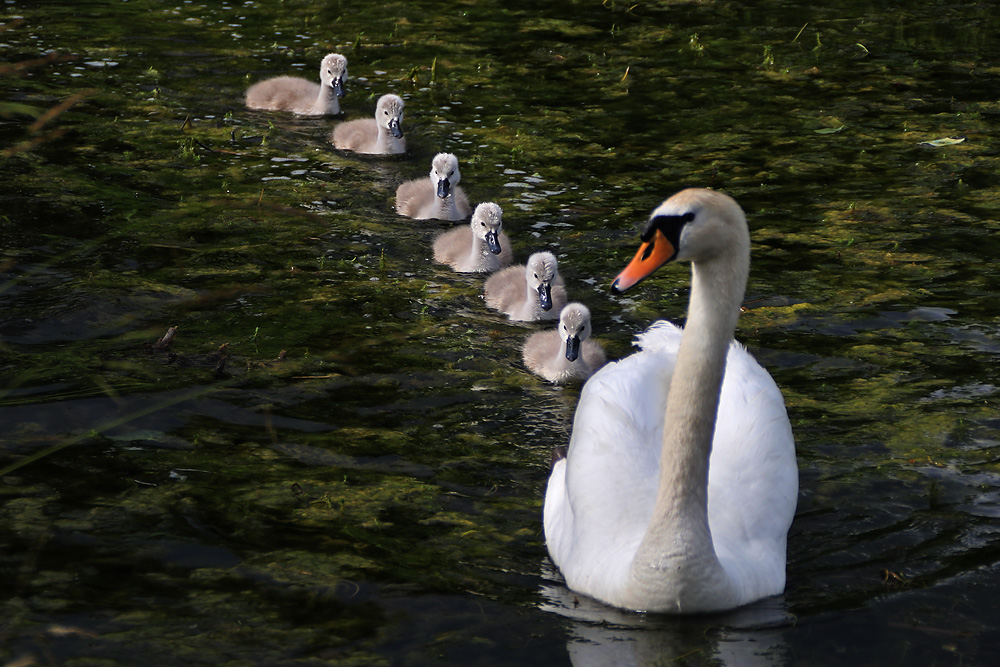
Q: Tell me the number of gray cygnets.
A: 6